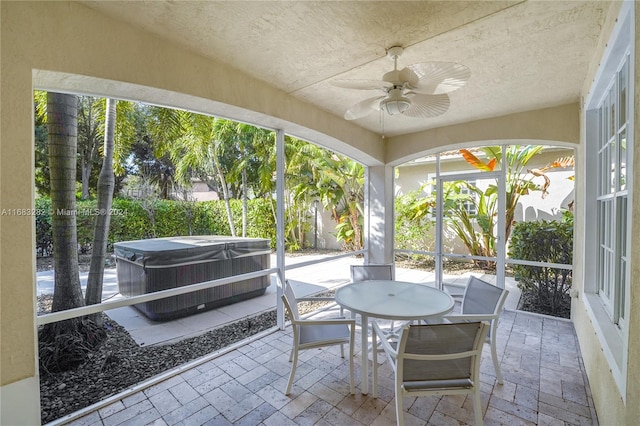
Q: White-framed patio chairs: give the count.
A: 4